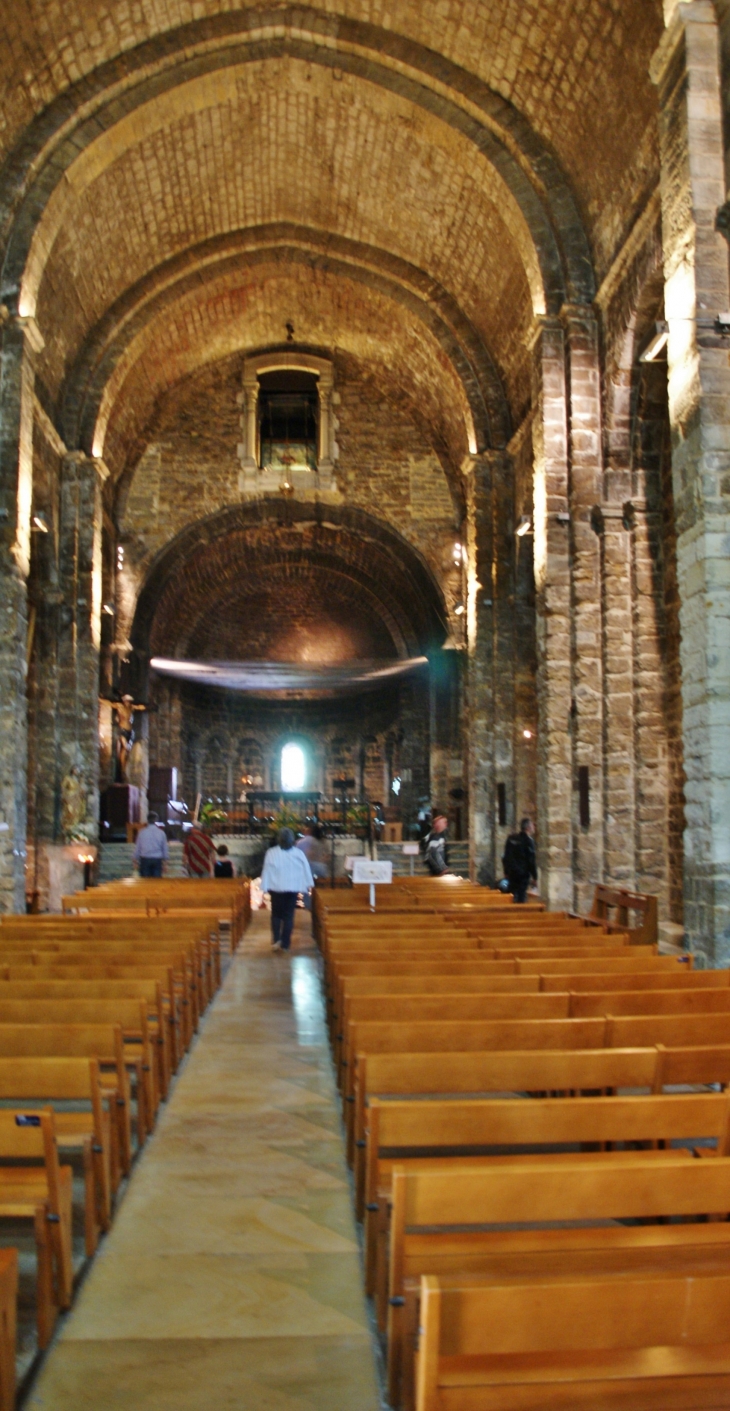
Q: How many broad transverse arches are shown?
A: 2